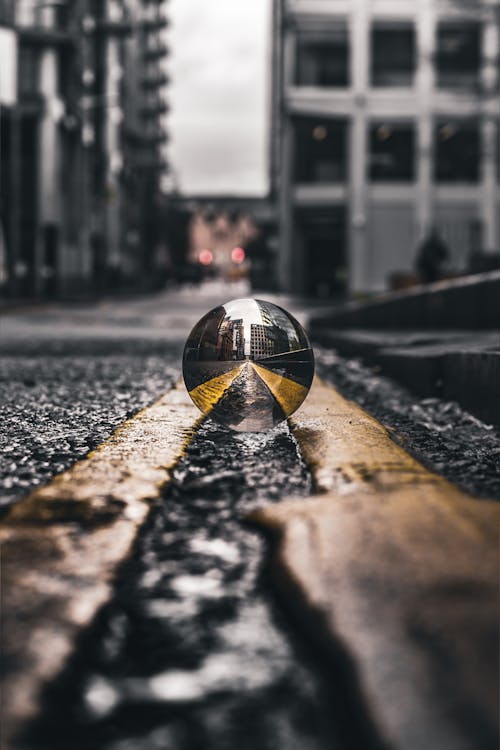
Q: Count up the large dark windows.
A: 6